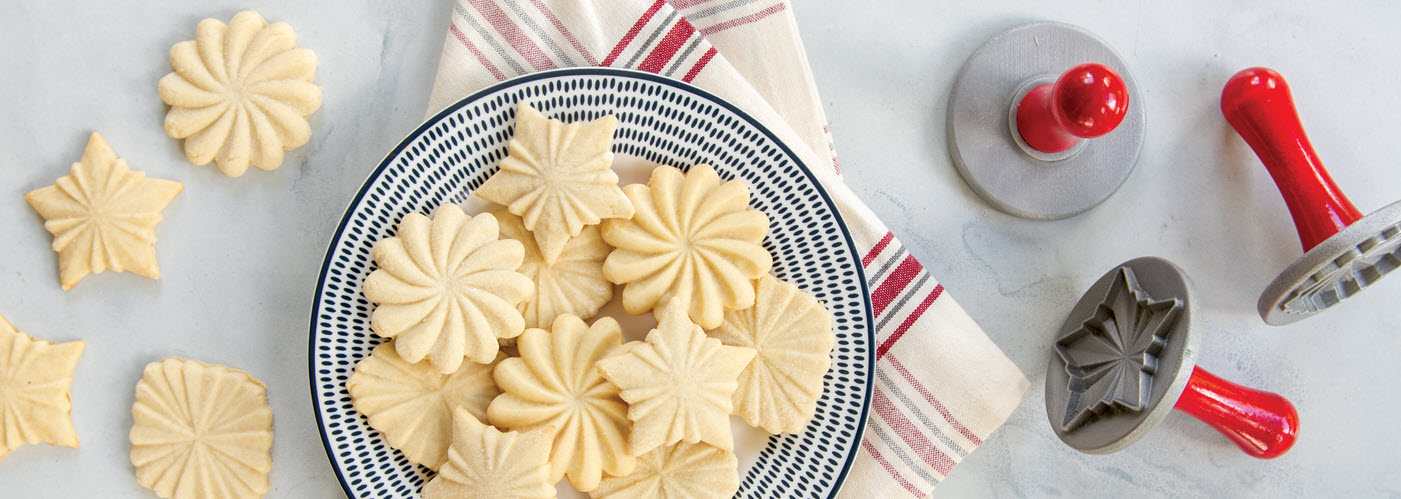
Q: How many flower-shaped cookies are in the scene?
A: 4